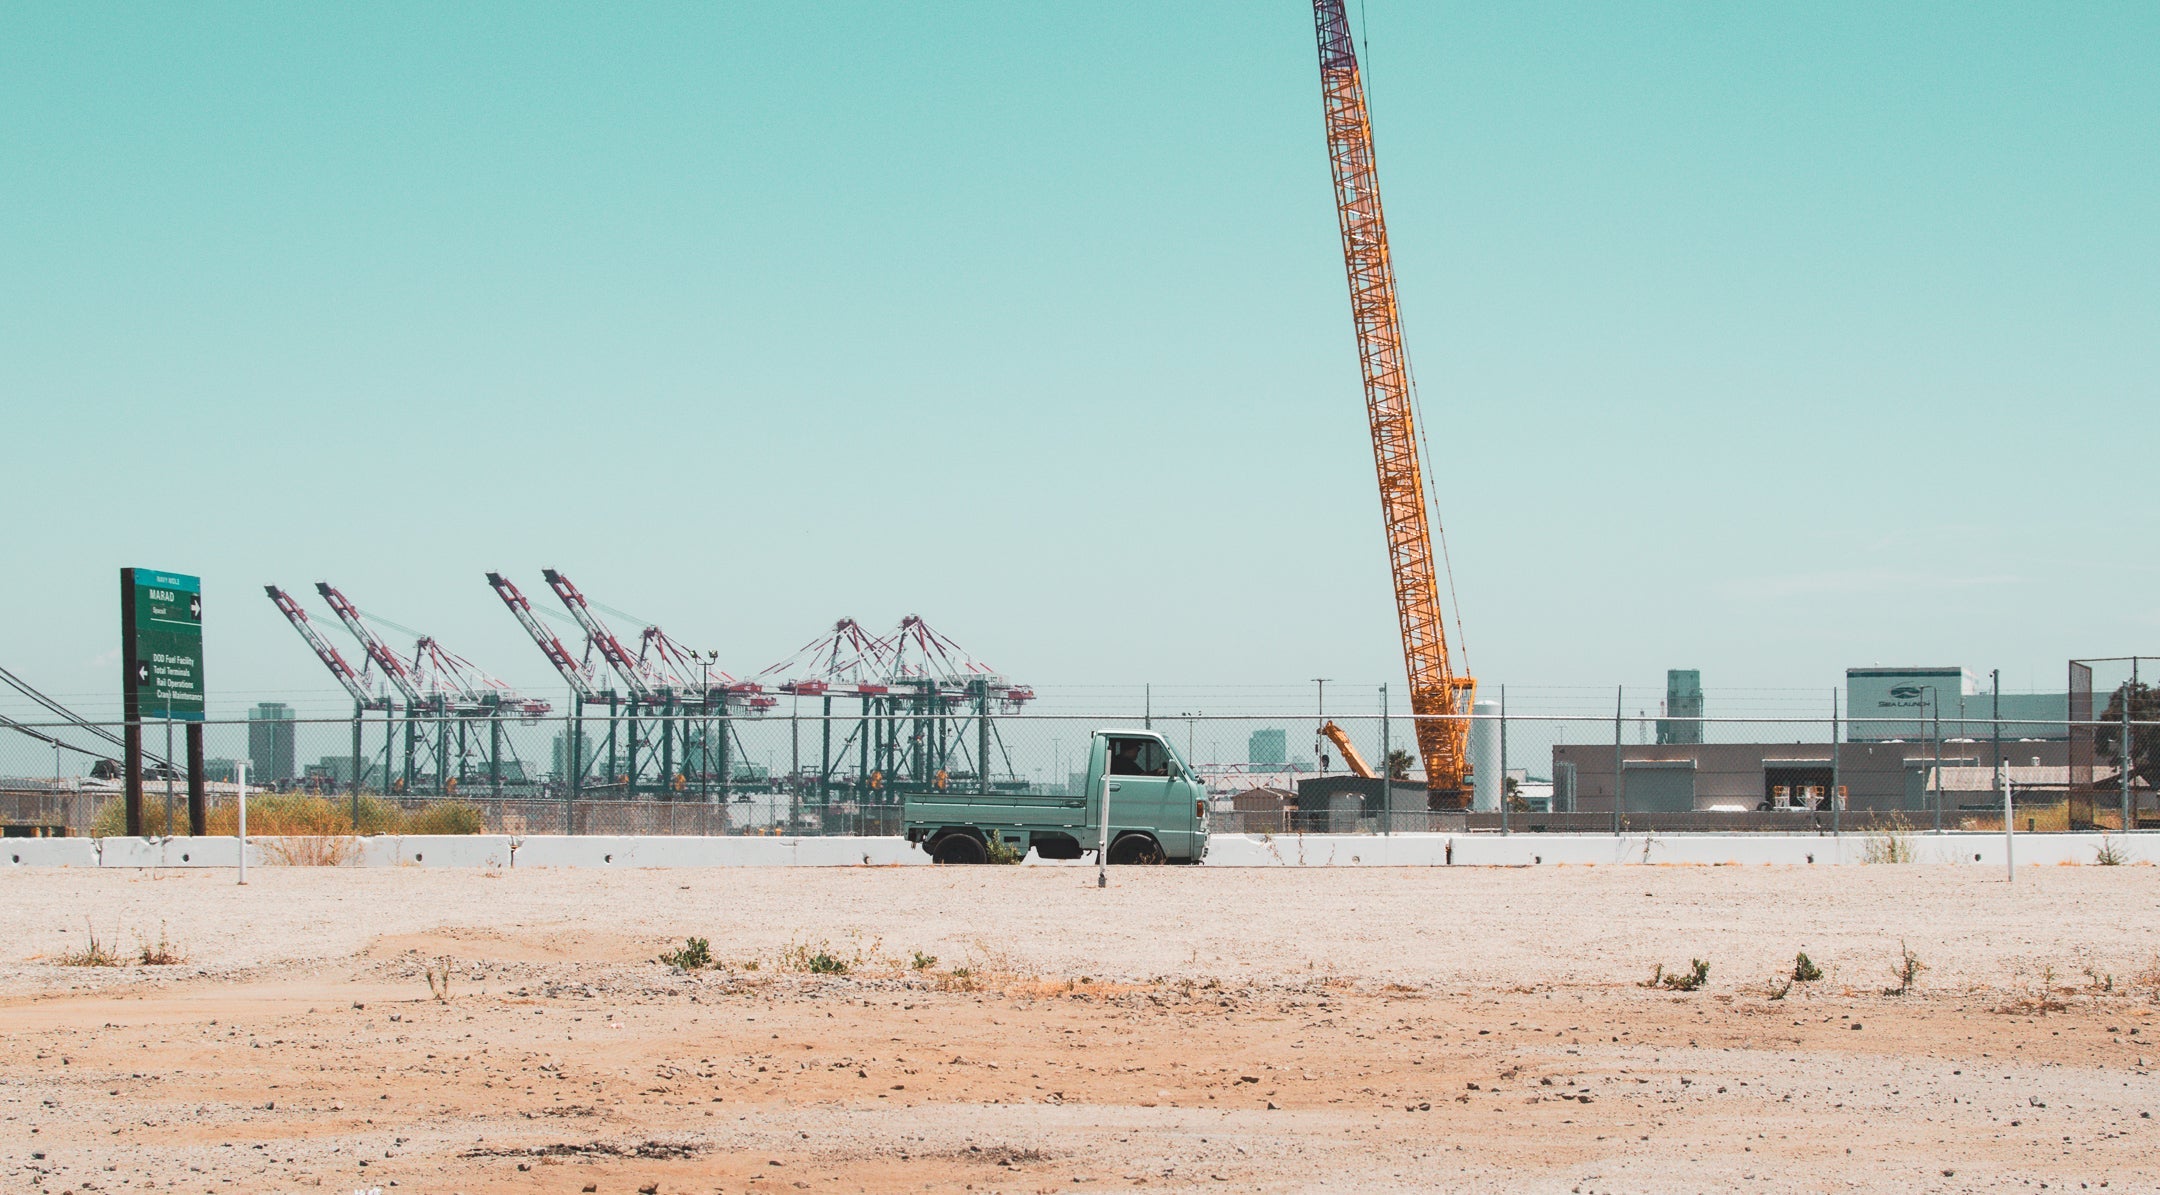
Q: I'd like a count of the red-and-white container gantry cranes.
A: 6